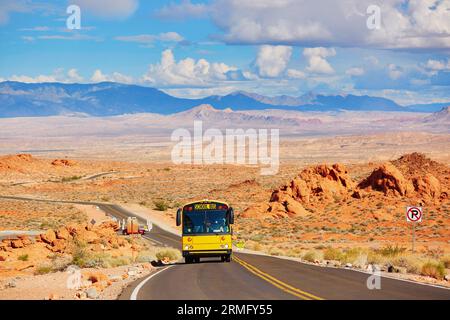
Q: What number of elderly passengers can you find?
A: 0